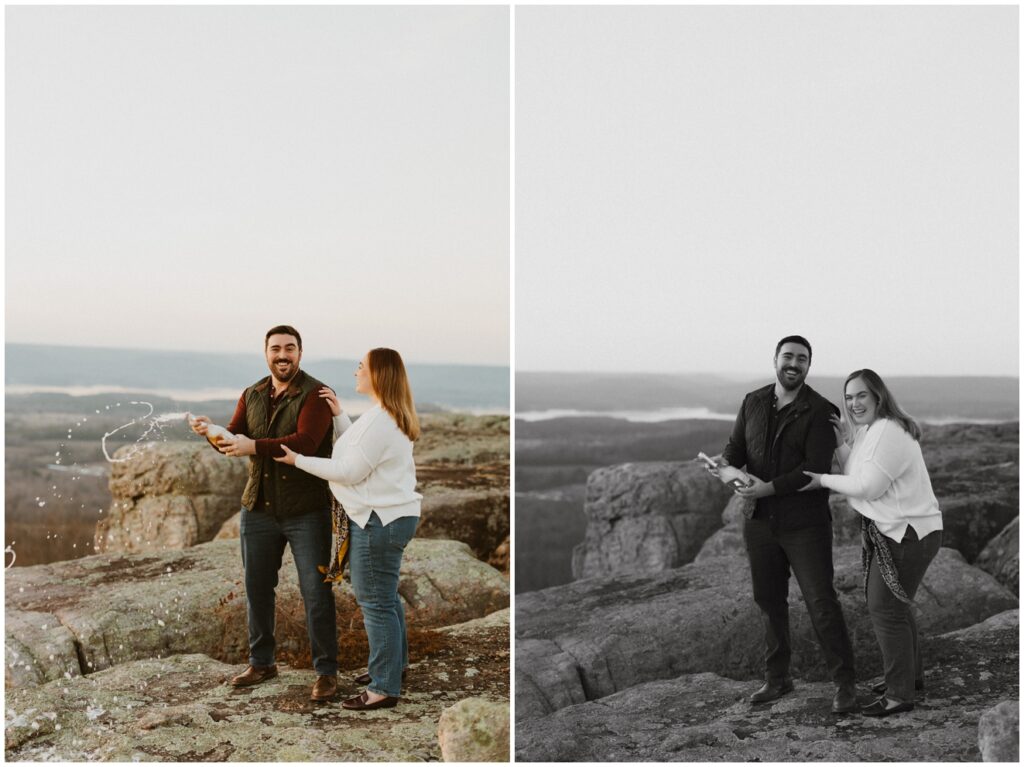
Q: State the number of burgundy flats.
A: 2